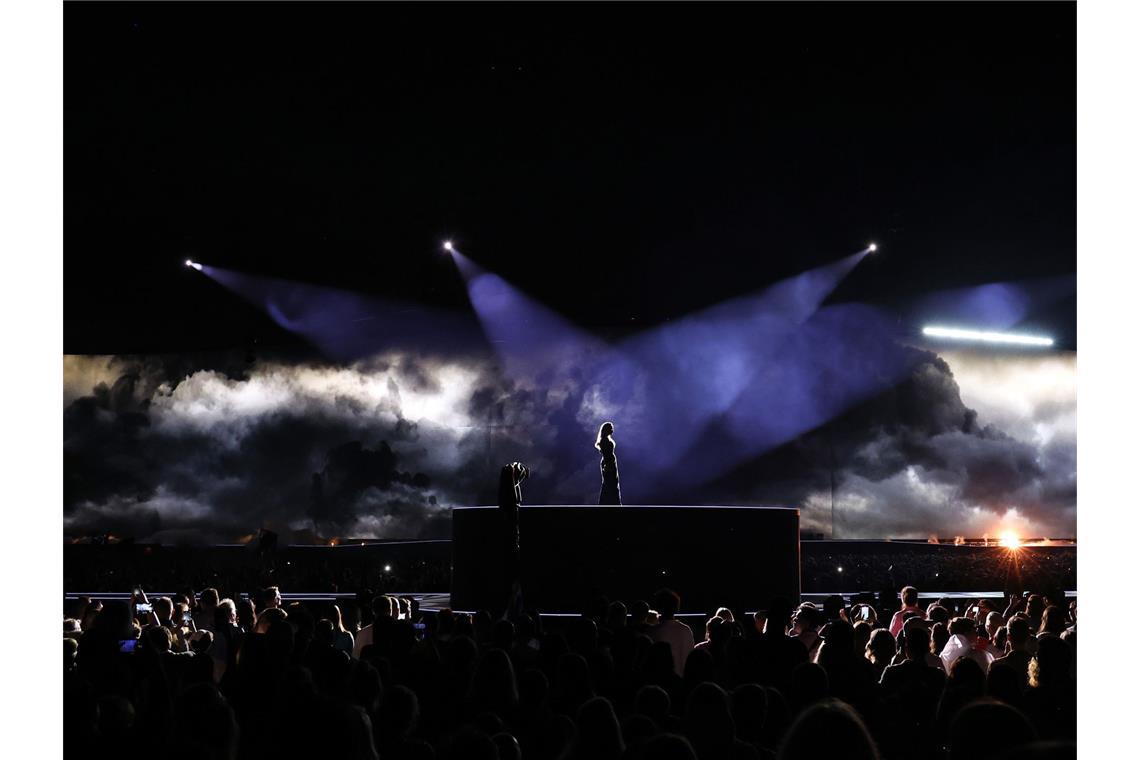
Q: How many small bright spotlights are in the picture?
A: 3